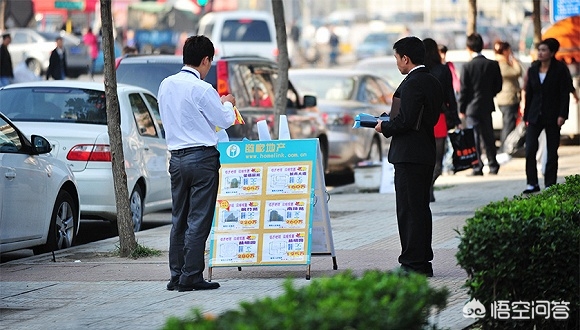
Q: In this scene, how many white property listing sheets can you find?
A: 6